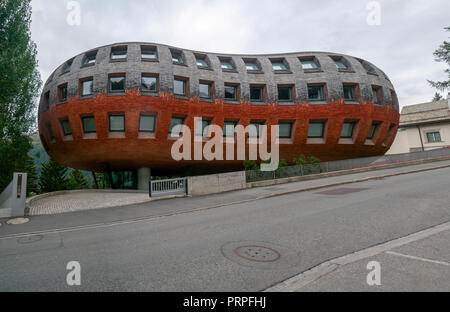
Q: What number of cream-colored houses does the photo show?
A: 1